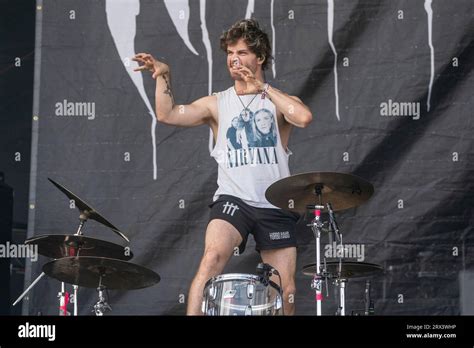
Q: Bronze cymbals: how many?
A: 5